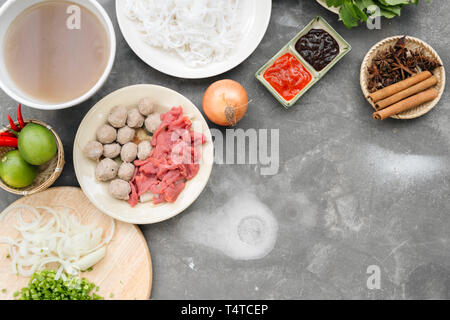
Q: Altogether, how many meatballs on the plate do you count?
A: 13